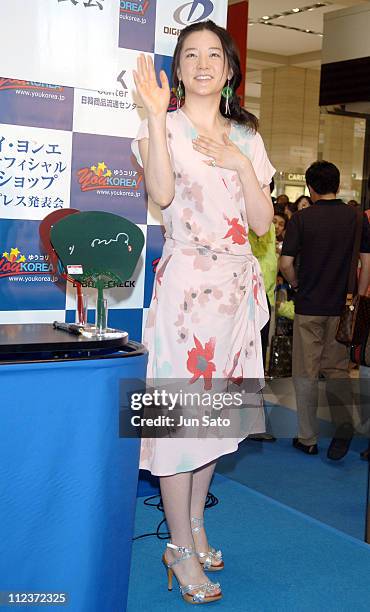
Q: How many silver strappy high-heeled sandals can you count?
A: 2